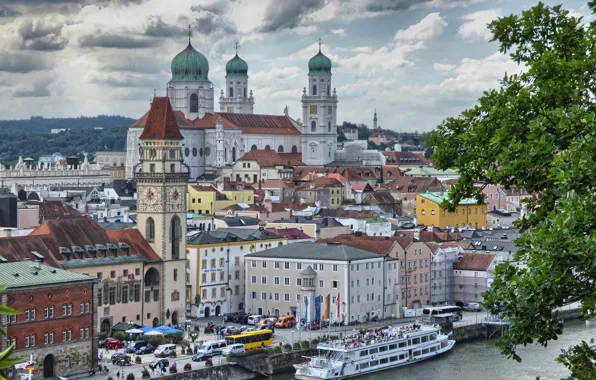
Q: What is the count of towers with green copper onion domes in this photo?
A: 3